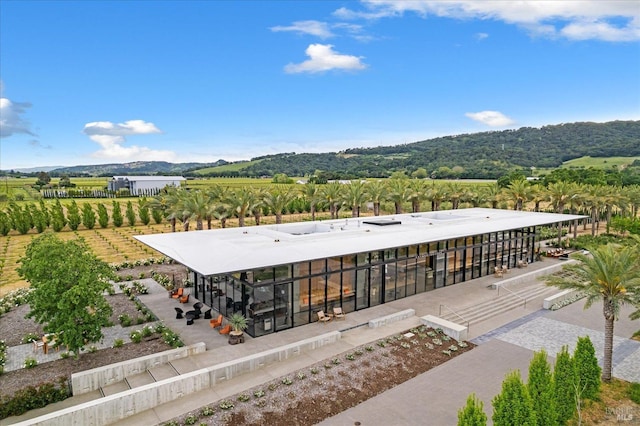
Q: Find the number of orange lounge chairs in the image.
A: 4